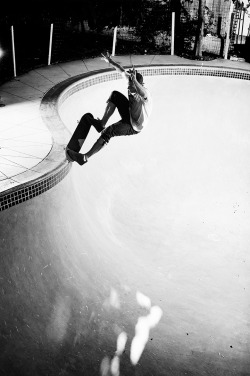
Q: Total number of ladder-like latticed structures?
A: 1